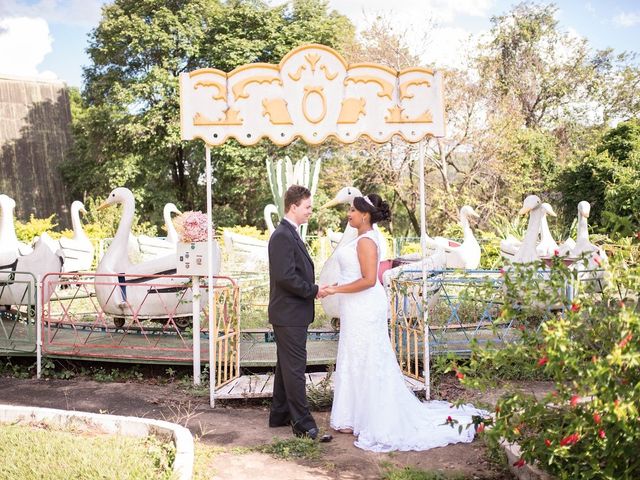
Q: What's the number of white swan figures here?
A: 10